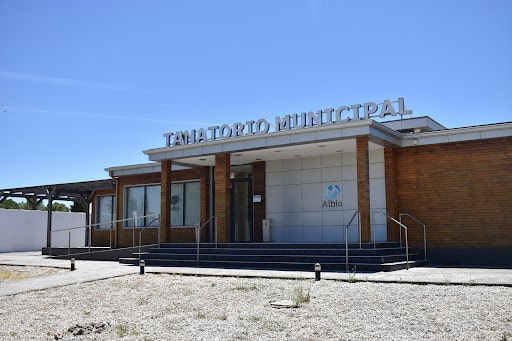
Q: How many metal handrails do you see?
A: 6